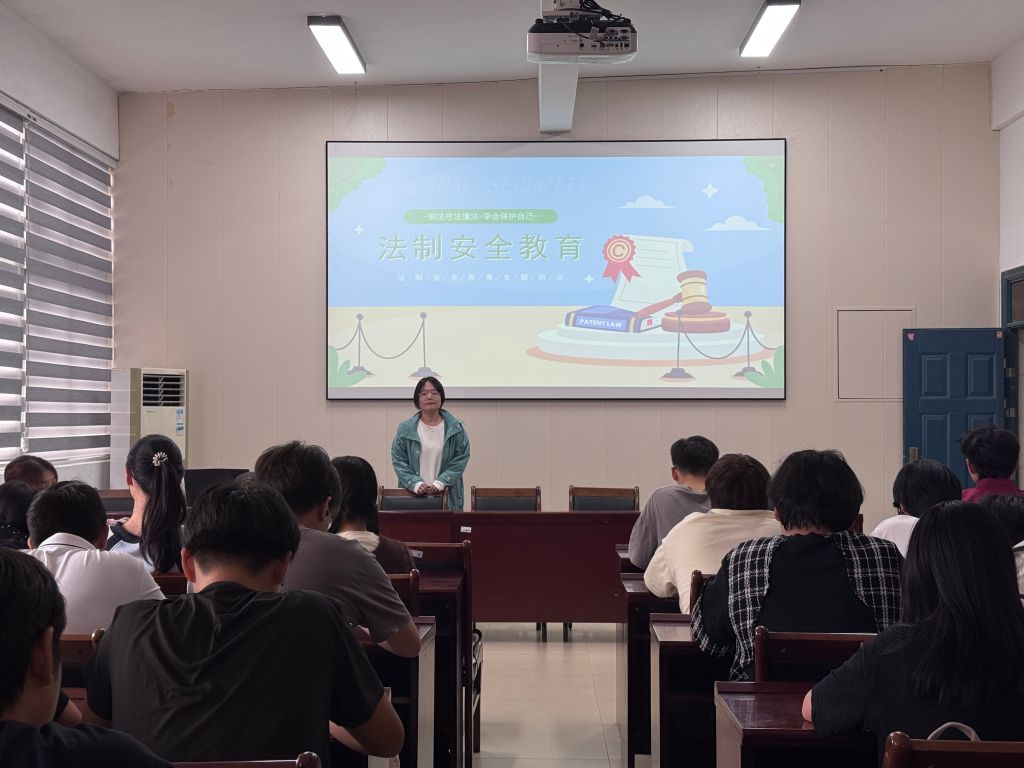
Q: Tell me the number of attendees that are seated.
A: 15